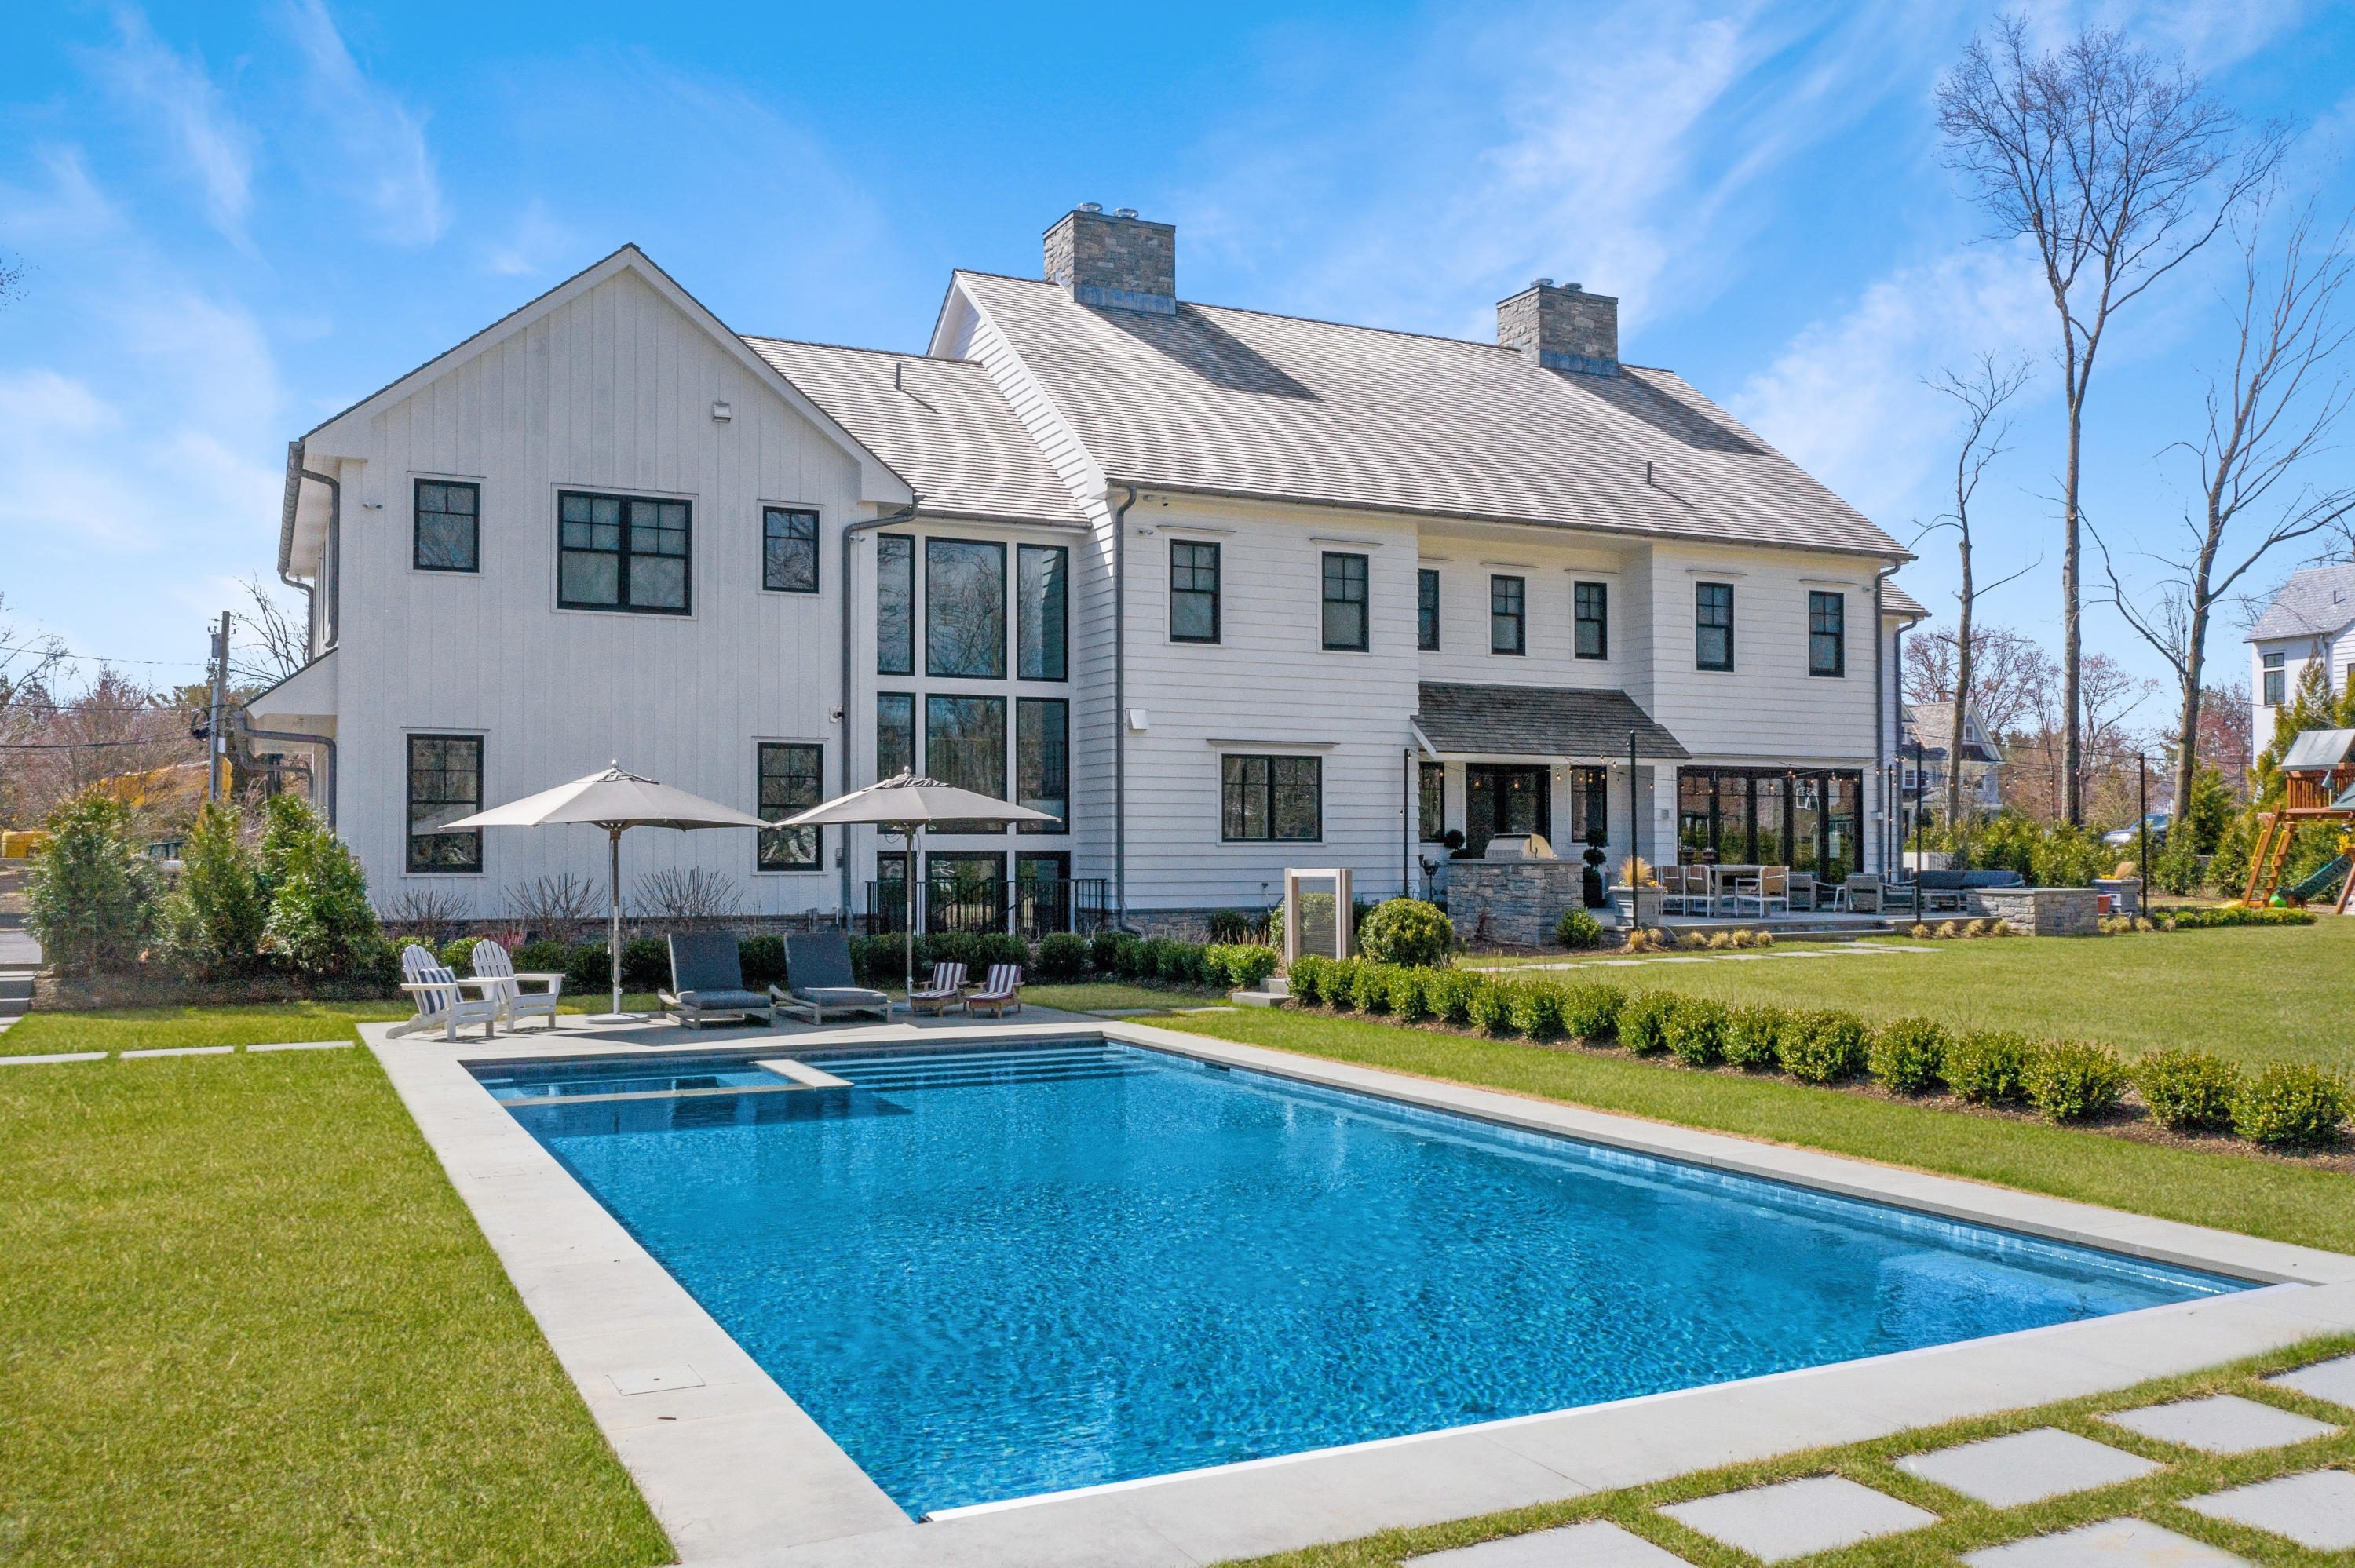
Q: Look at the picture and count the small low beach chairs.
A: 2